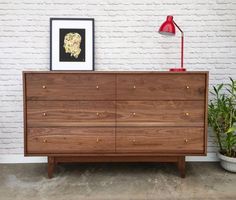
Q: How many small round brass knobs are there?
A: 12